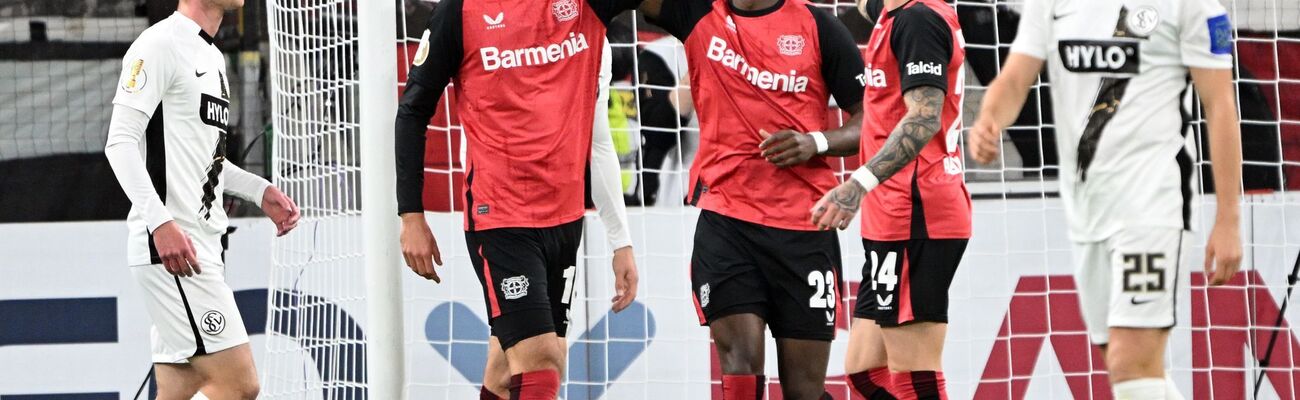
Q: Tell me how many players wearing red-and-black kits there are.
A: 3